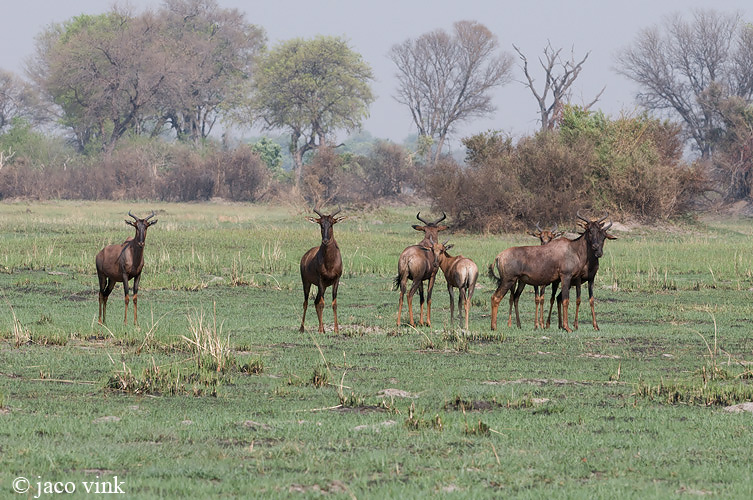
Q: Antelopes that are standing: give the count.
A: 7